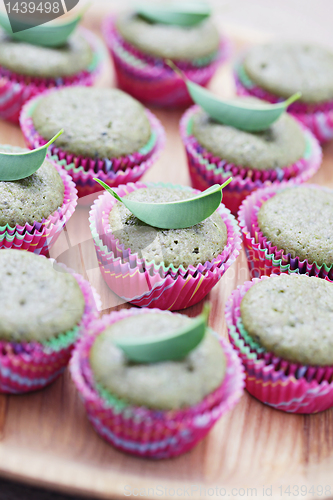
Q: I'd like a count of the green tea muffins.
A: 11